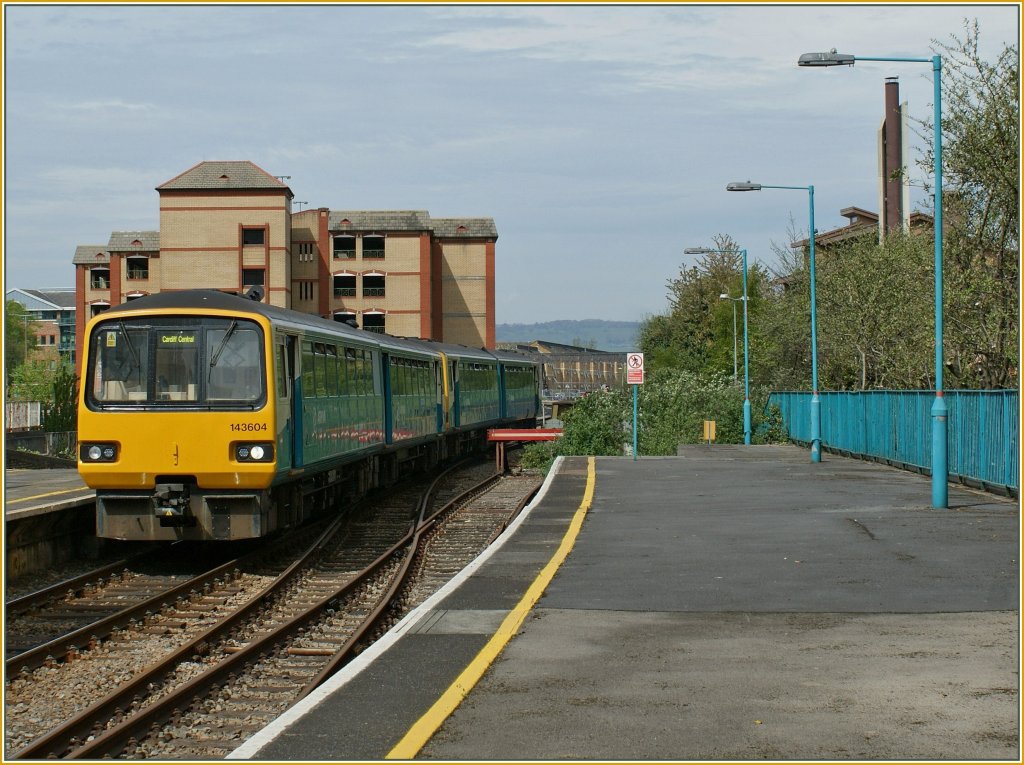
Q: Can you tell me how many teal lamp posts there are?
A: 3